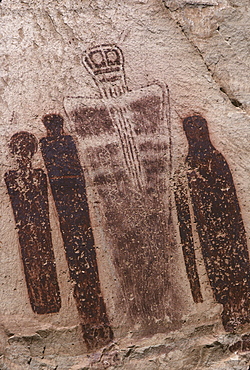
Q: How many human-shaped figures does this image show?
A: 4